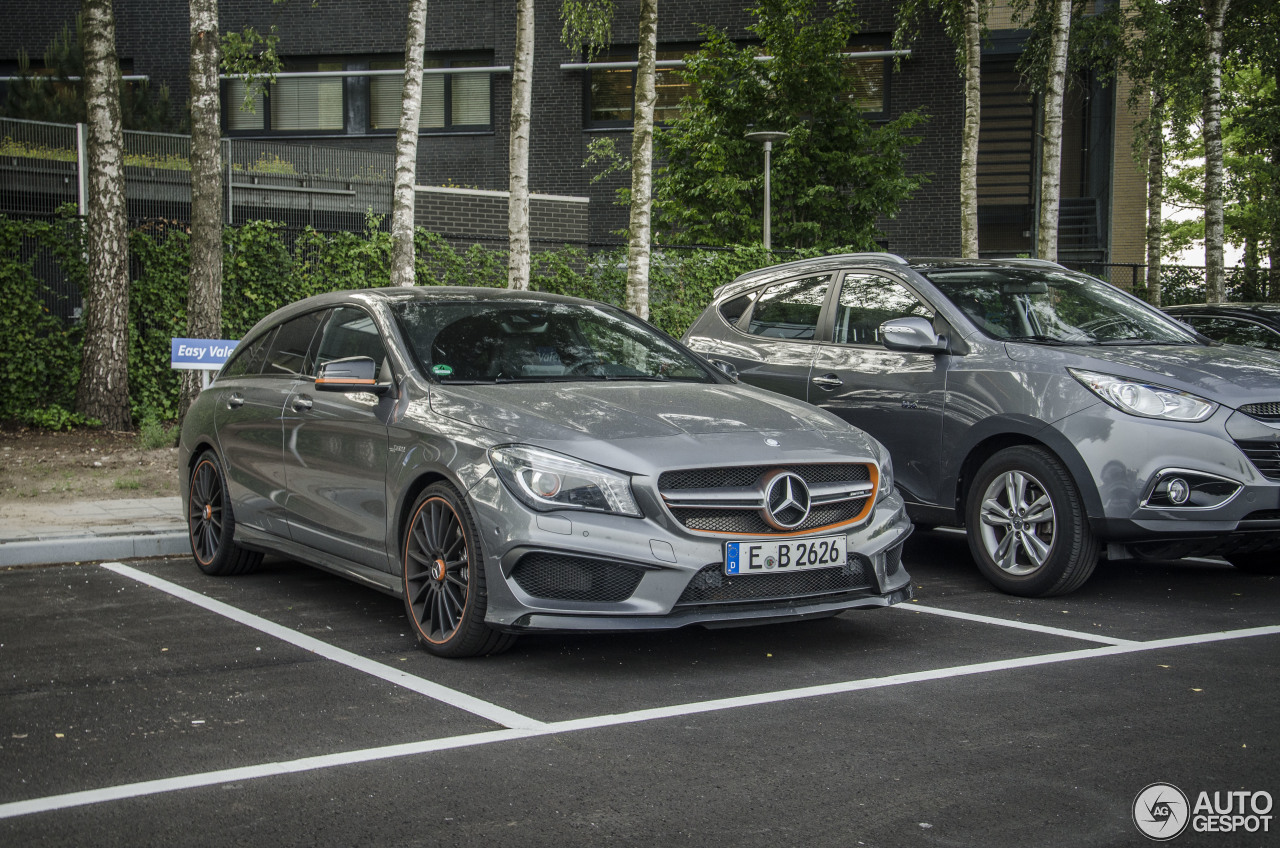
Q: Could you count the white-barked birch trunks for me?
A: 9